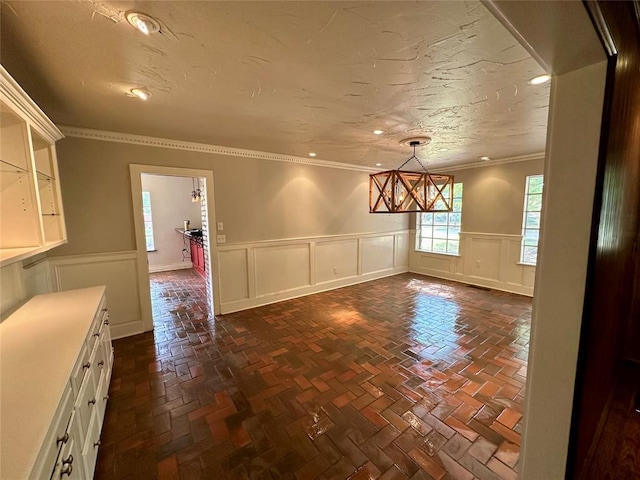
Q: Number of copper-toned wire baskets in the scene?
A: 0